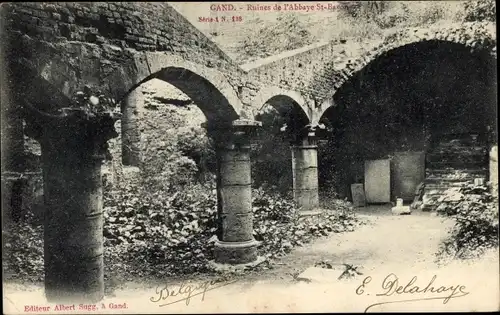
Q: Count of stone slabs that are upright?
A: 3